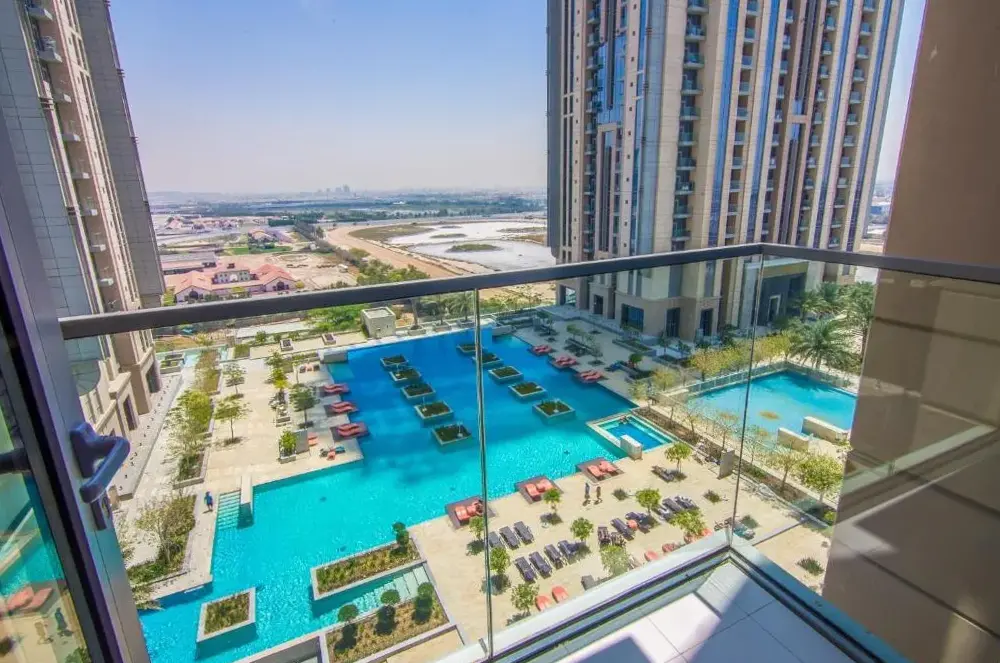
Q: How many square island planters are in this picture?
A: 11